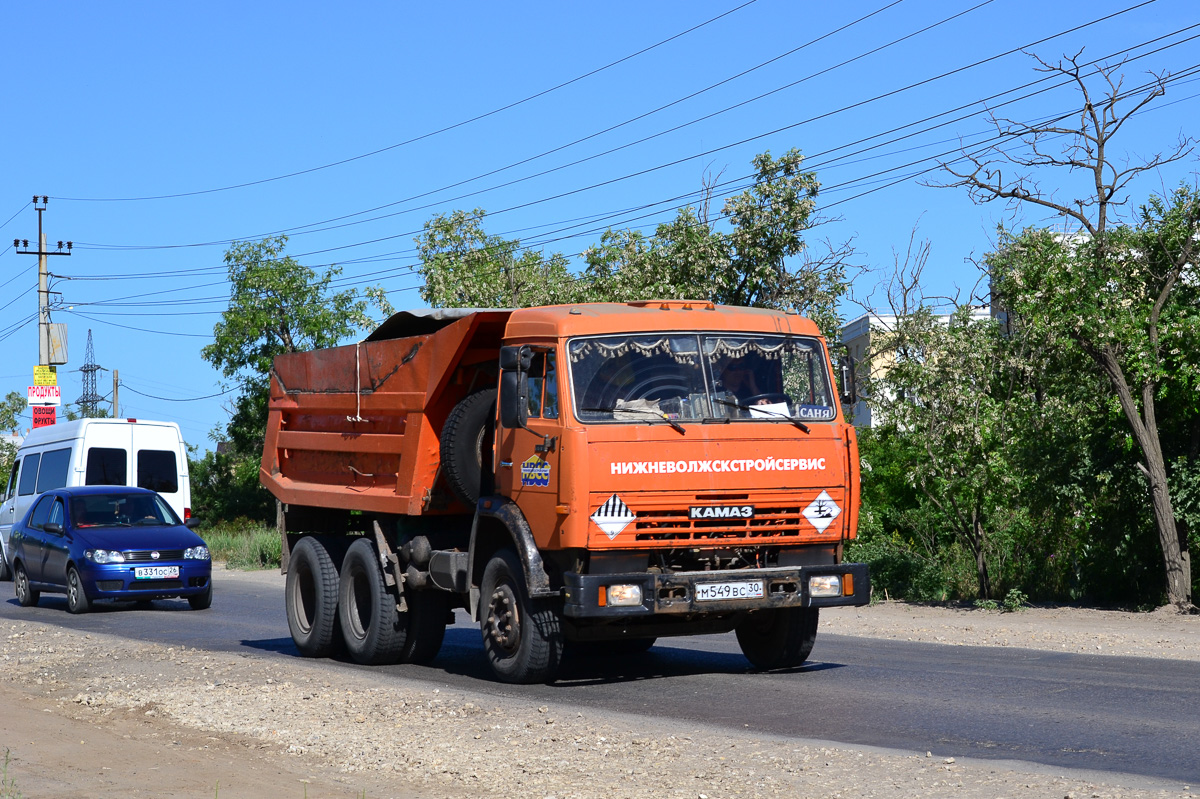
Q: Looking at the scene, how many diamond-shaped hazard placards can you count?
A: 2